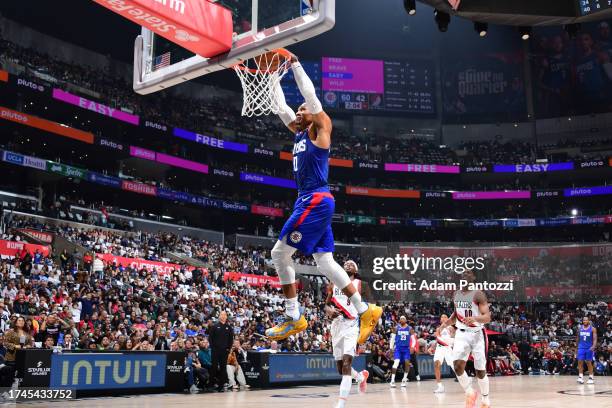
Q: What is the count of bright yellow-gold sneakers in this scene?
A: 2